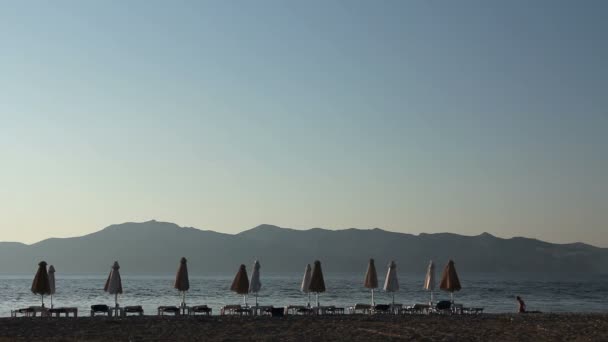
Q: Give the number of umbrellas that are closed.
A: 12